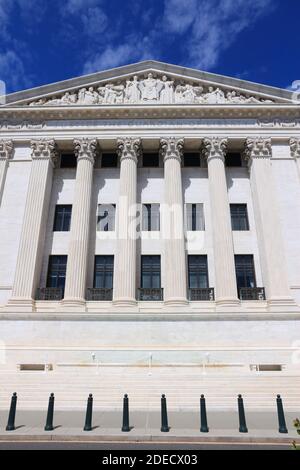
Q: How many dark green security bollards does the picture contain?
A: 8